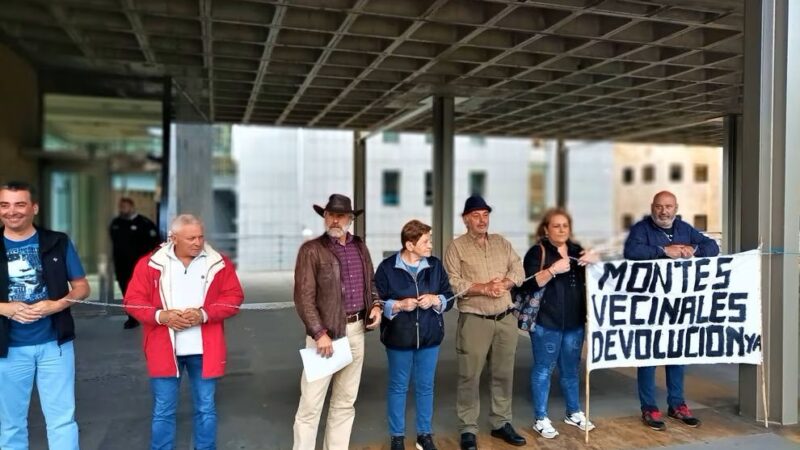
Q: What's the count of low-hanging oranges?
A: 0